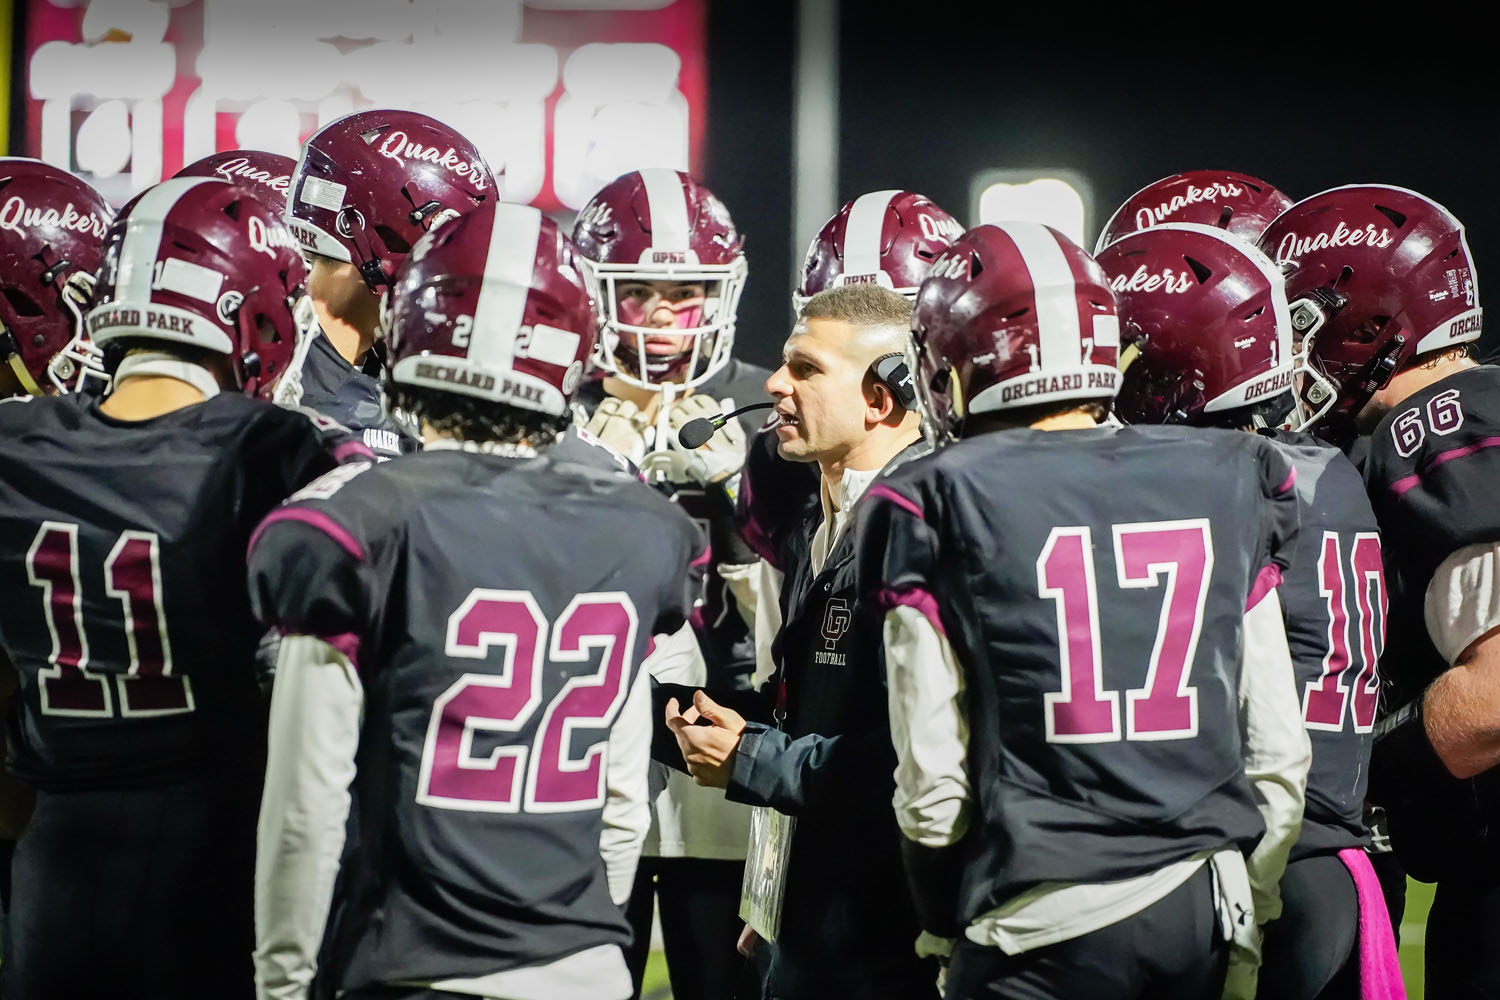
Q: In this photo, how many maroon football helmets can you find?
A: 11